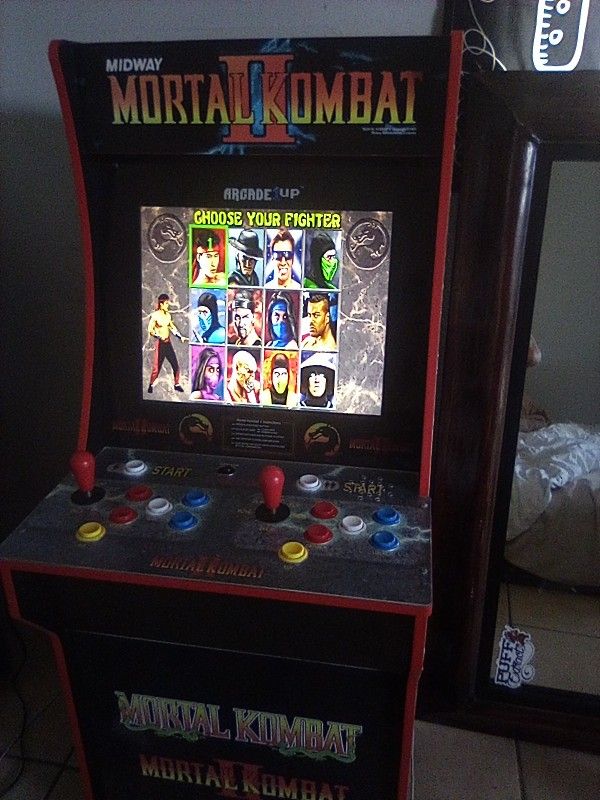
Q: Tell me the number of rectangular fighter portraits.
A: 12